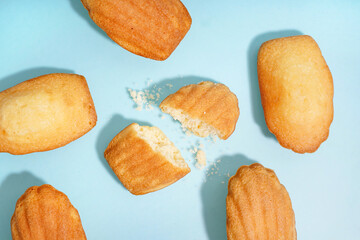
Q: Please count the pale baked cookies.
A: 2